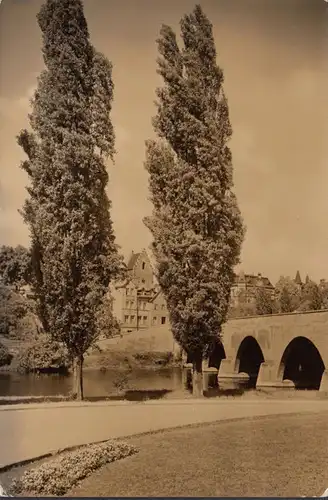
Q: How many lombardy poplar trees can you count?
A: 2